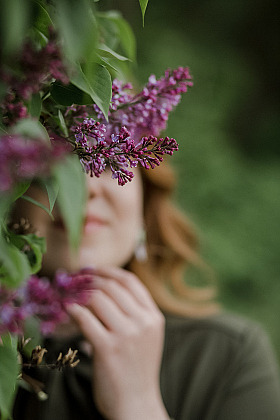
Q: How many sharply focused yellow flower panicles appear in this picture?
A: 0